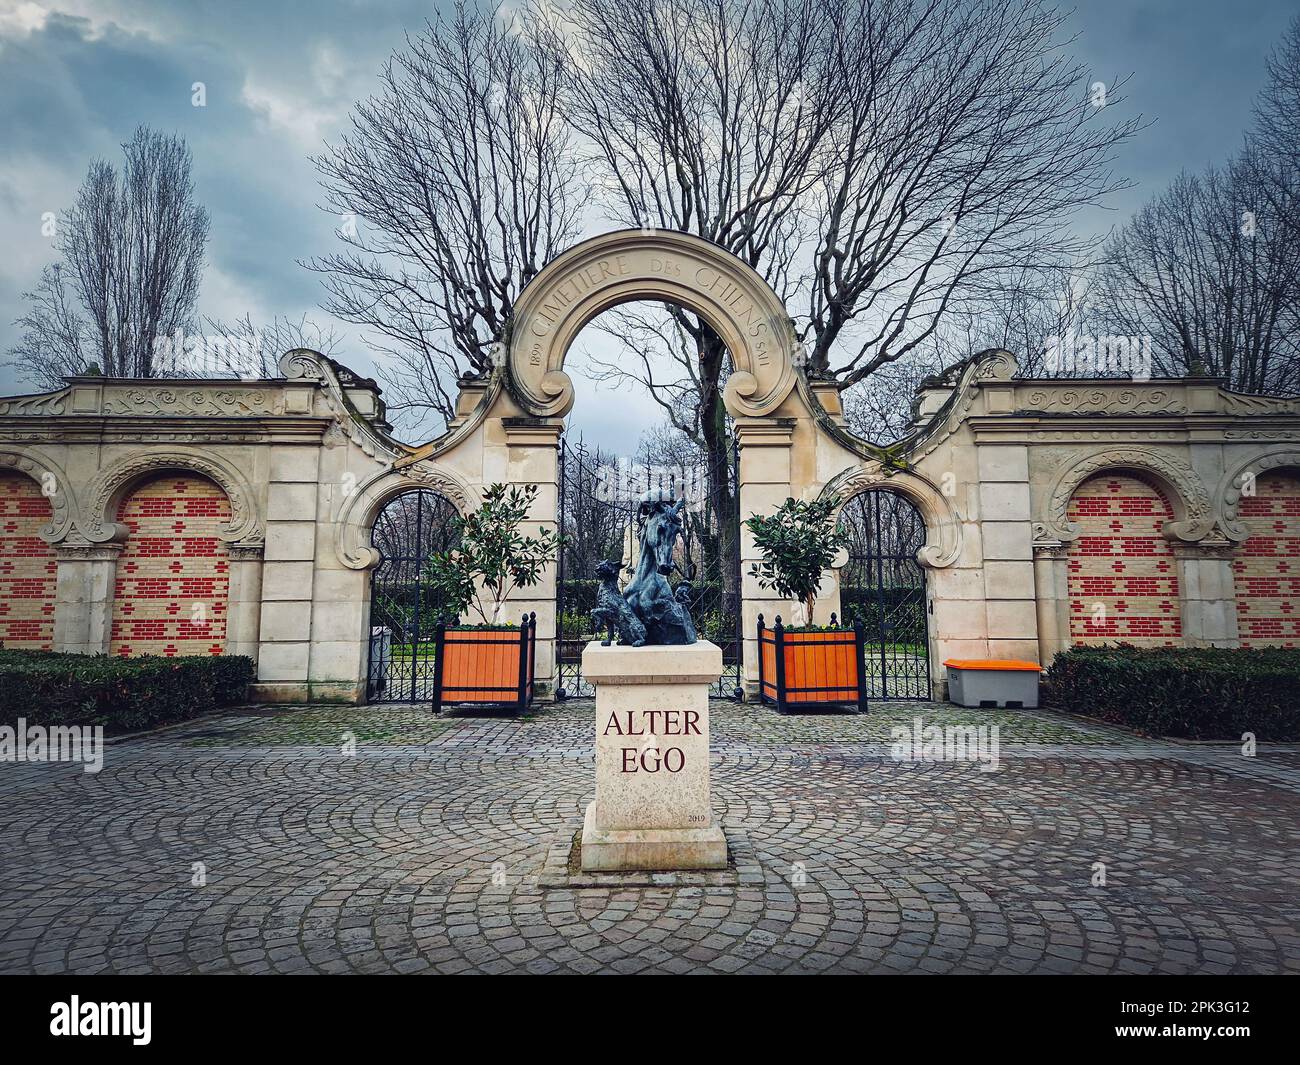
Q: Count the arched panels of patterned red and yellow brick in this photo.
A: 4